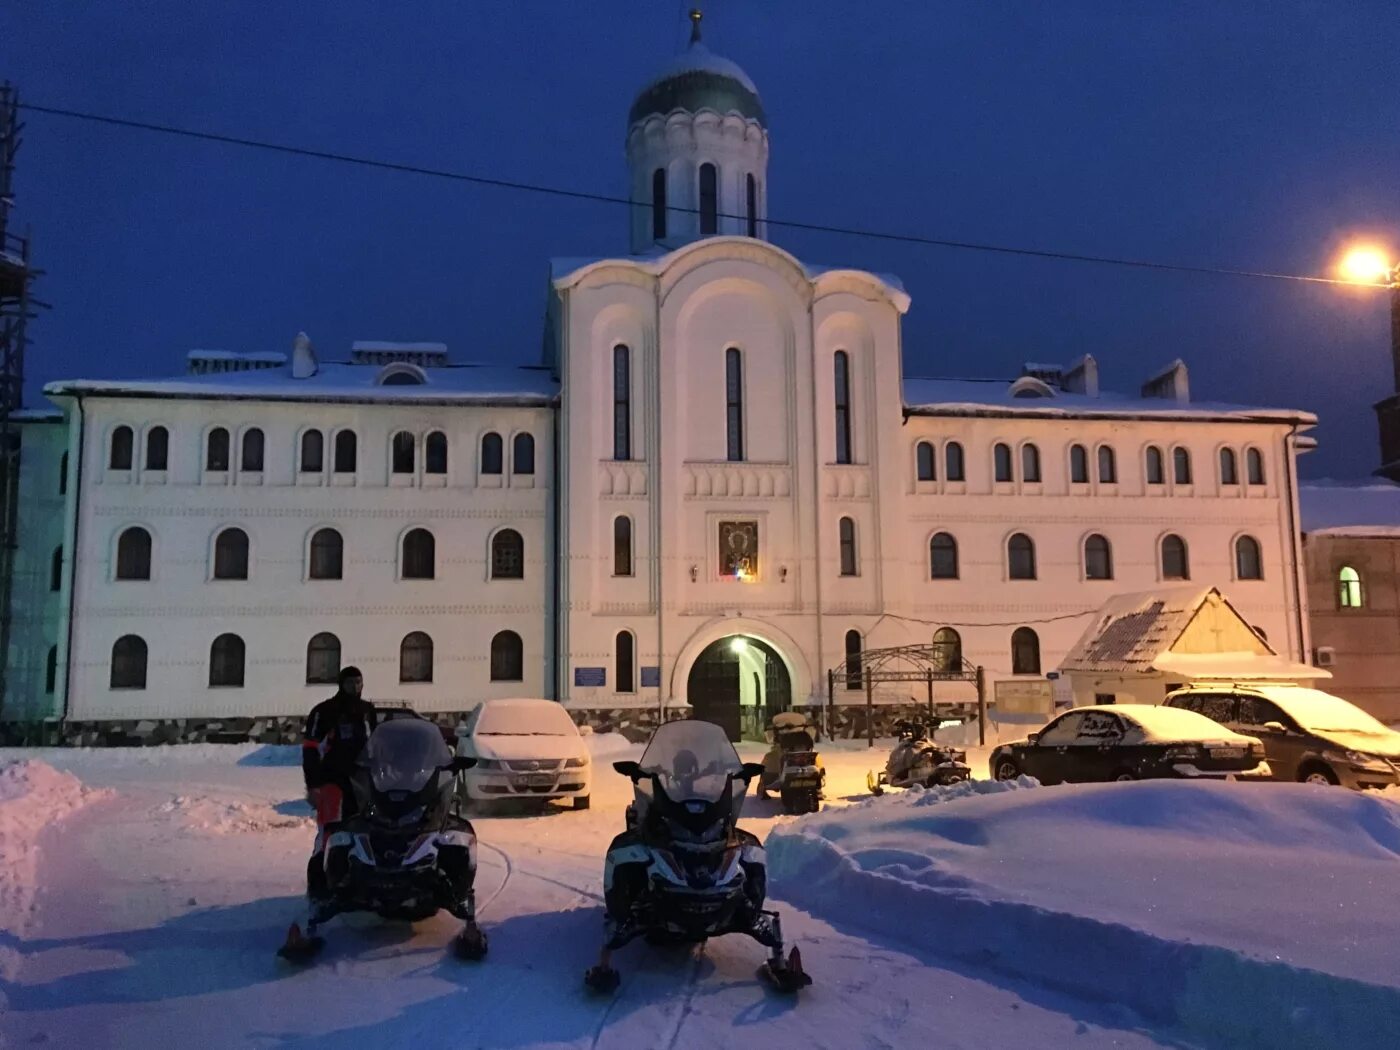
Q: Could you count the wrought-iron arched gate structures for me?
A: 1